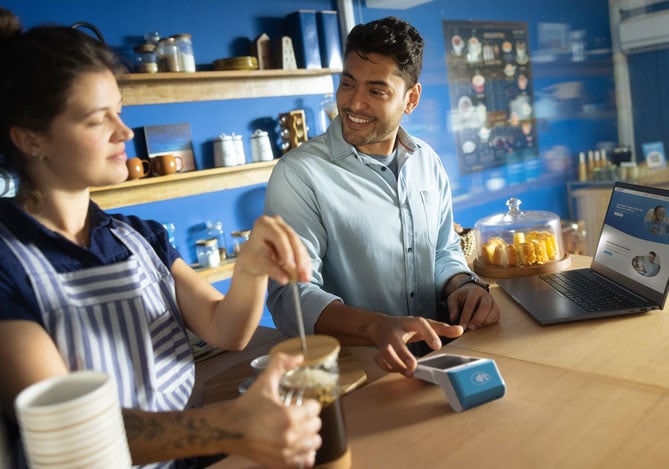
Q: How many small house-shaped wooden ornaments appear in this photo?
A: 2